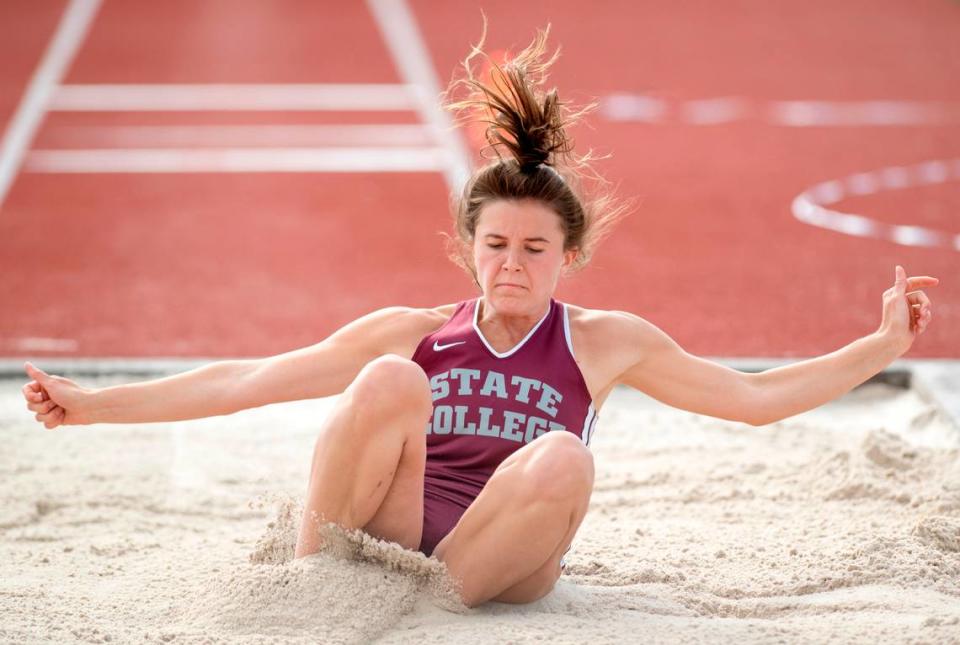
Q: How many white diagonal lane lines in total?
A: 2